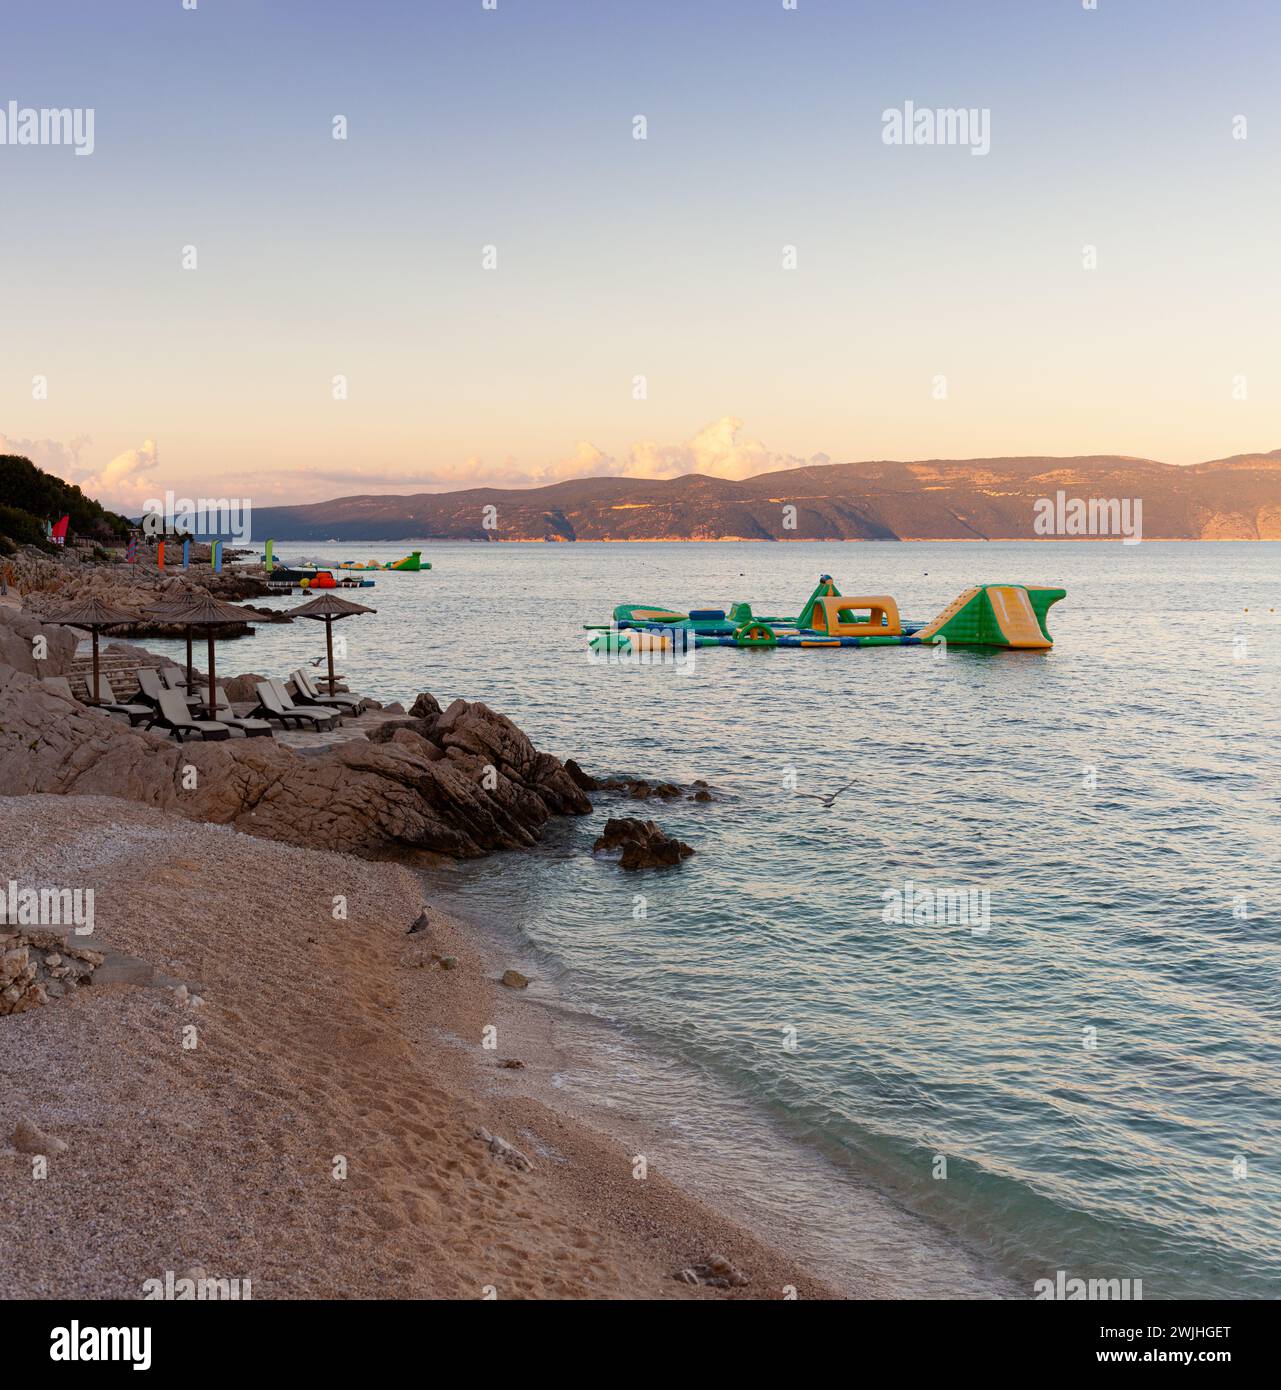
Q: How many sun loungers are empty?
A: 10